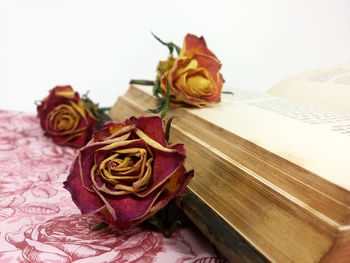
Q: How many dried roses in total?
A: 3